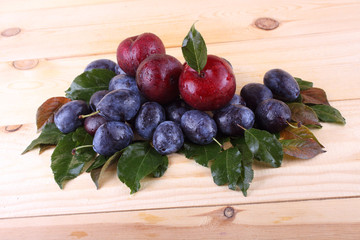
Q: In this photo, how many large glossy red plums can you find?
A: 3